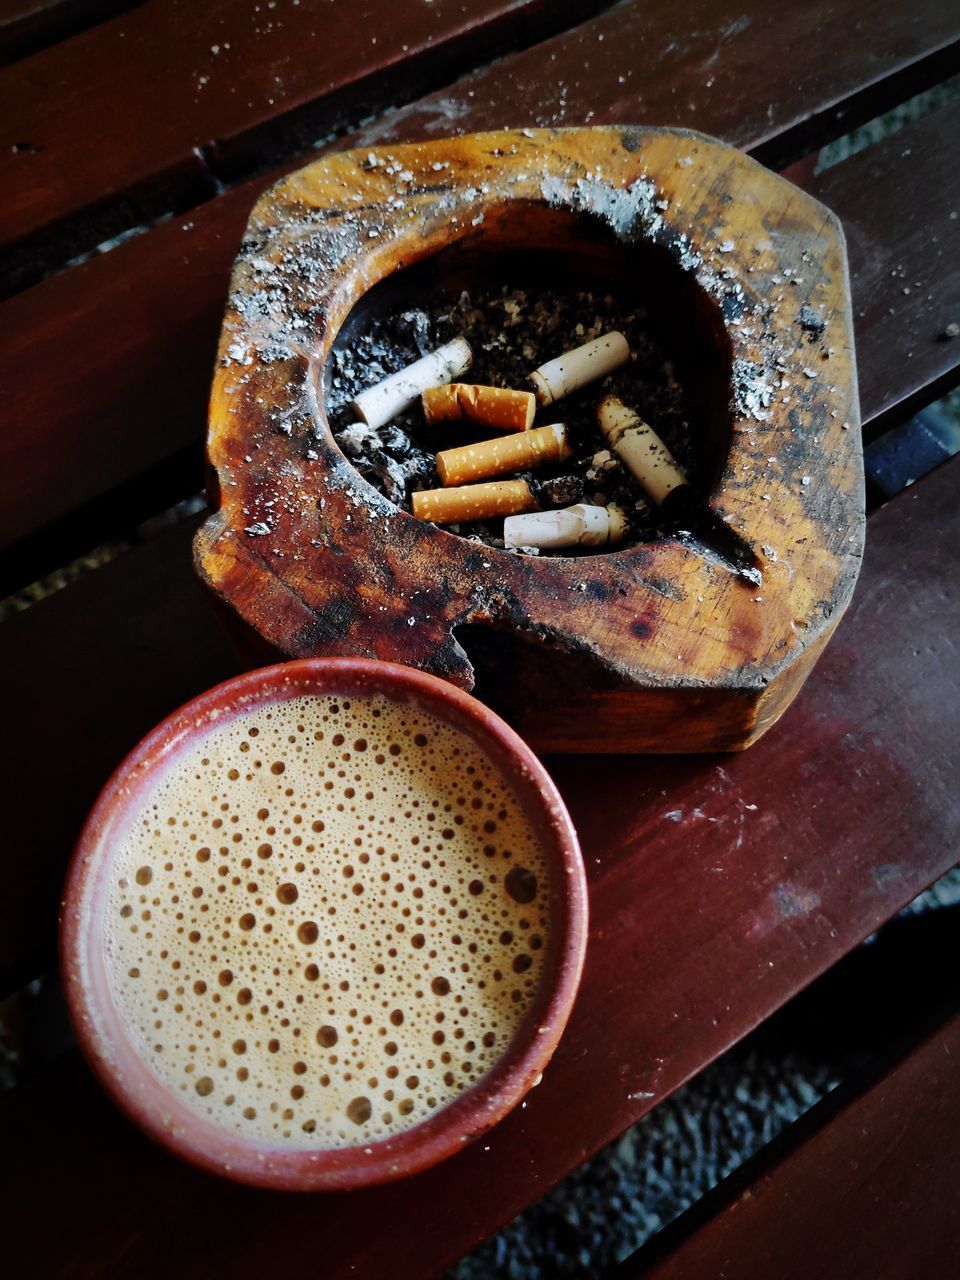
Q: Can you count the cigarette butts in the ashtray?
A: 7